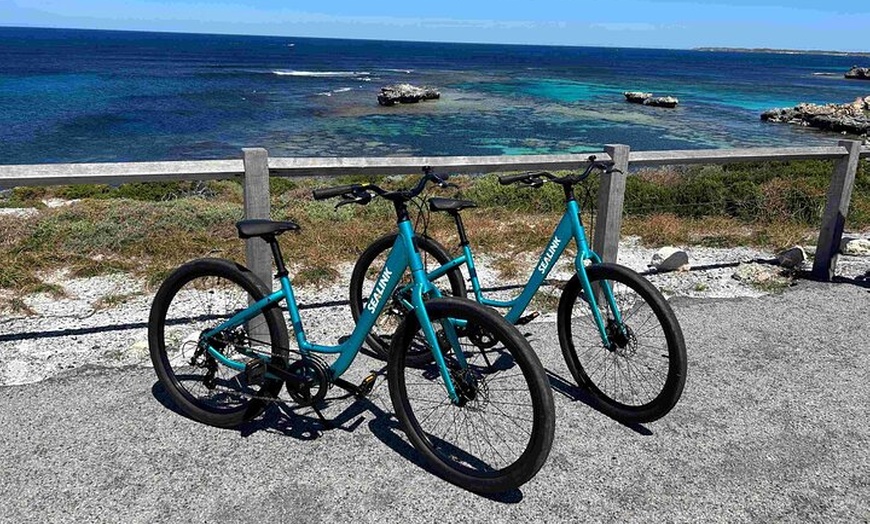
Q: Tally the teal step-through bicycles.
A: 2